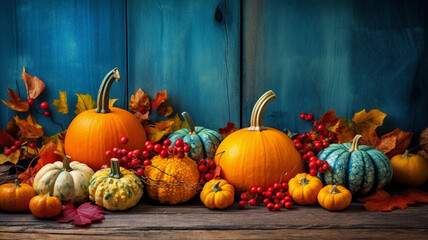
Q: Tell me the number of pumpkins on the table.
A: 13